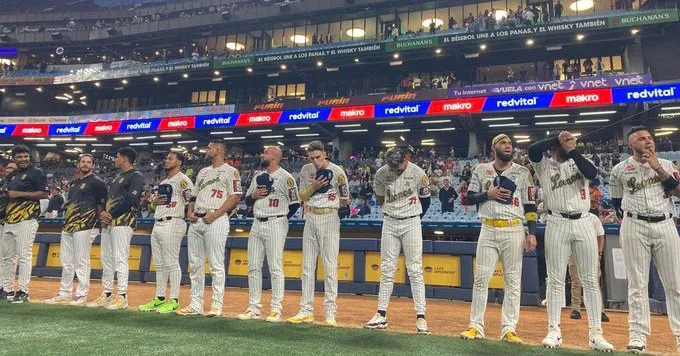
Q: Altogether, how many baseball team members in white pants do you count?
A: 11